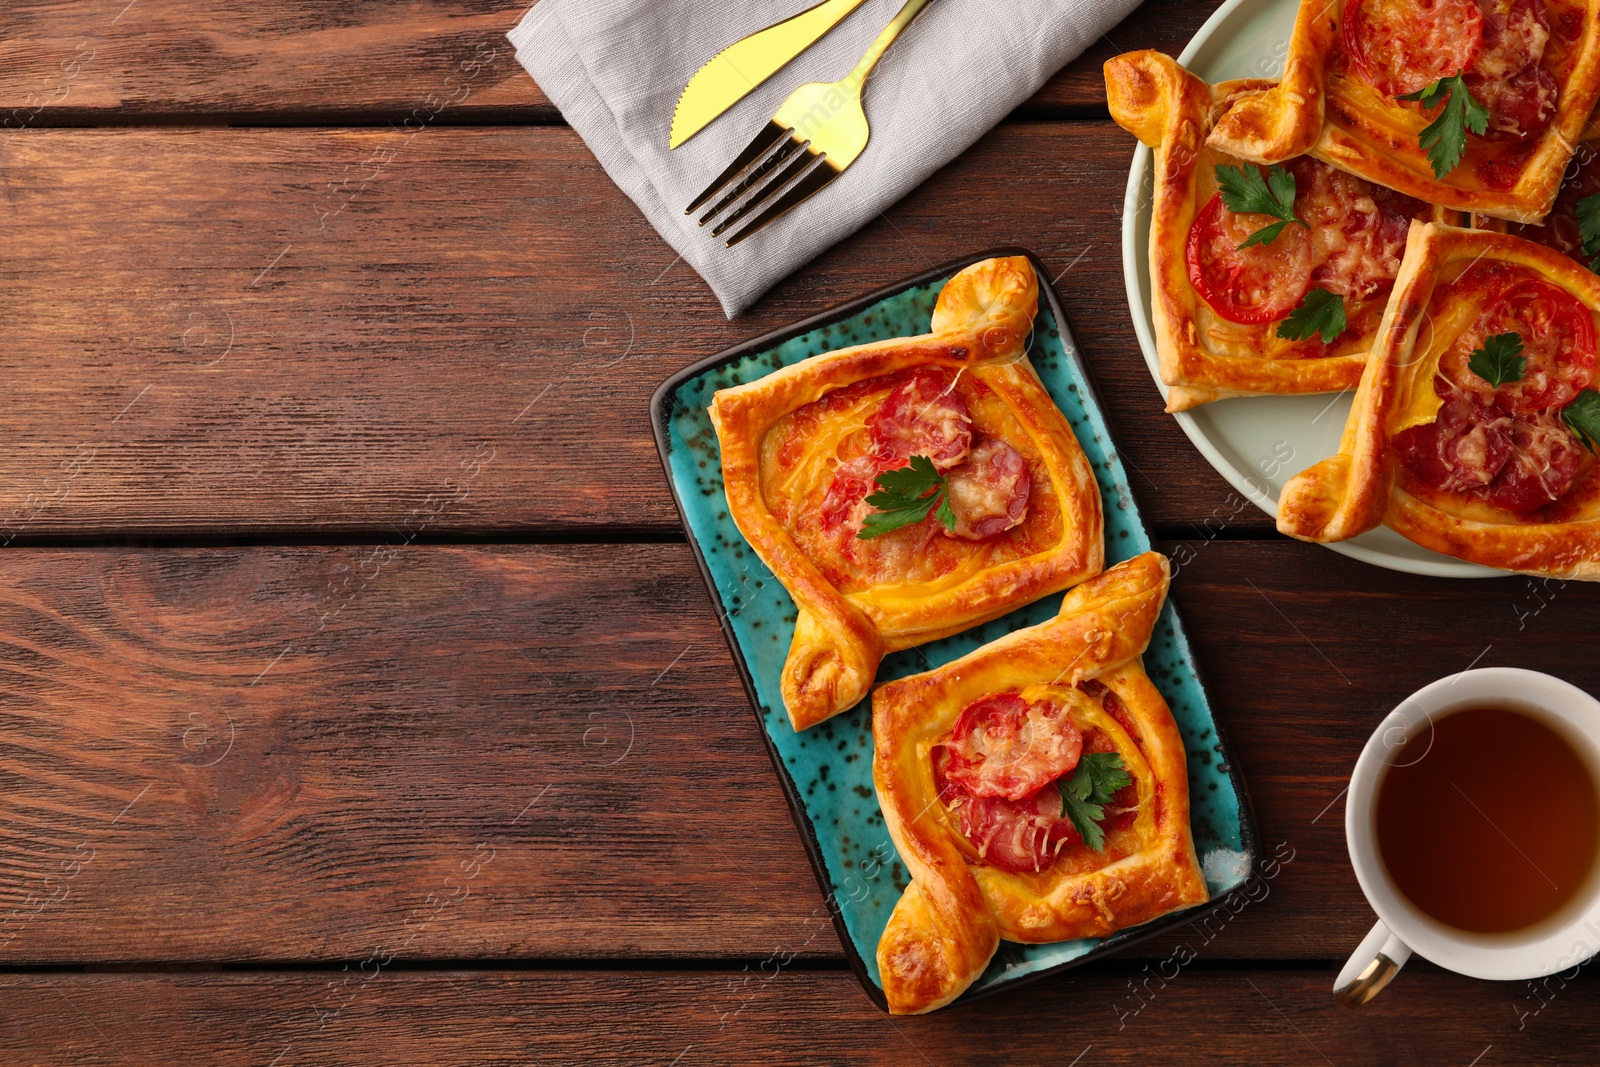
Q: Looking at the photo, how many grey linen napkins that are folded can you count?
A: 1